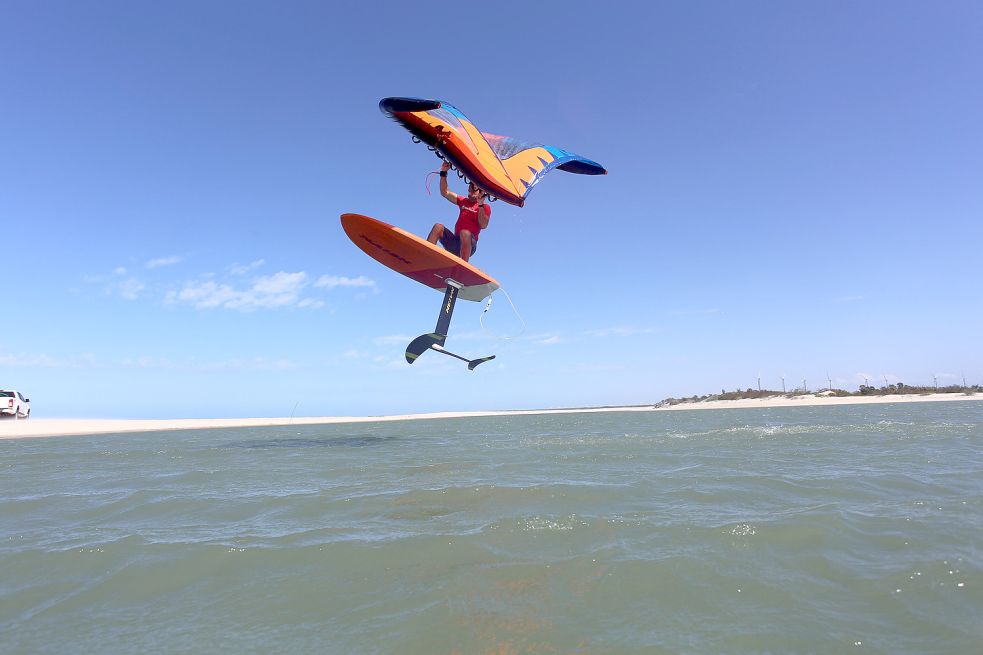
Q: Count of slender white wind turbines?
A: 8